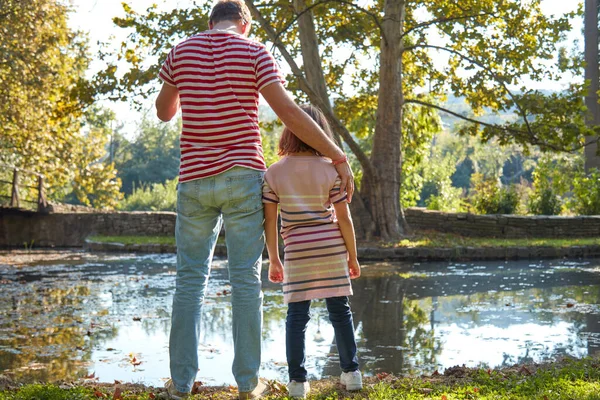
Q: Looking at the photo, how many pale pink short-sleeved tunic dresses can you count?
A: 1